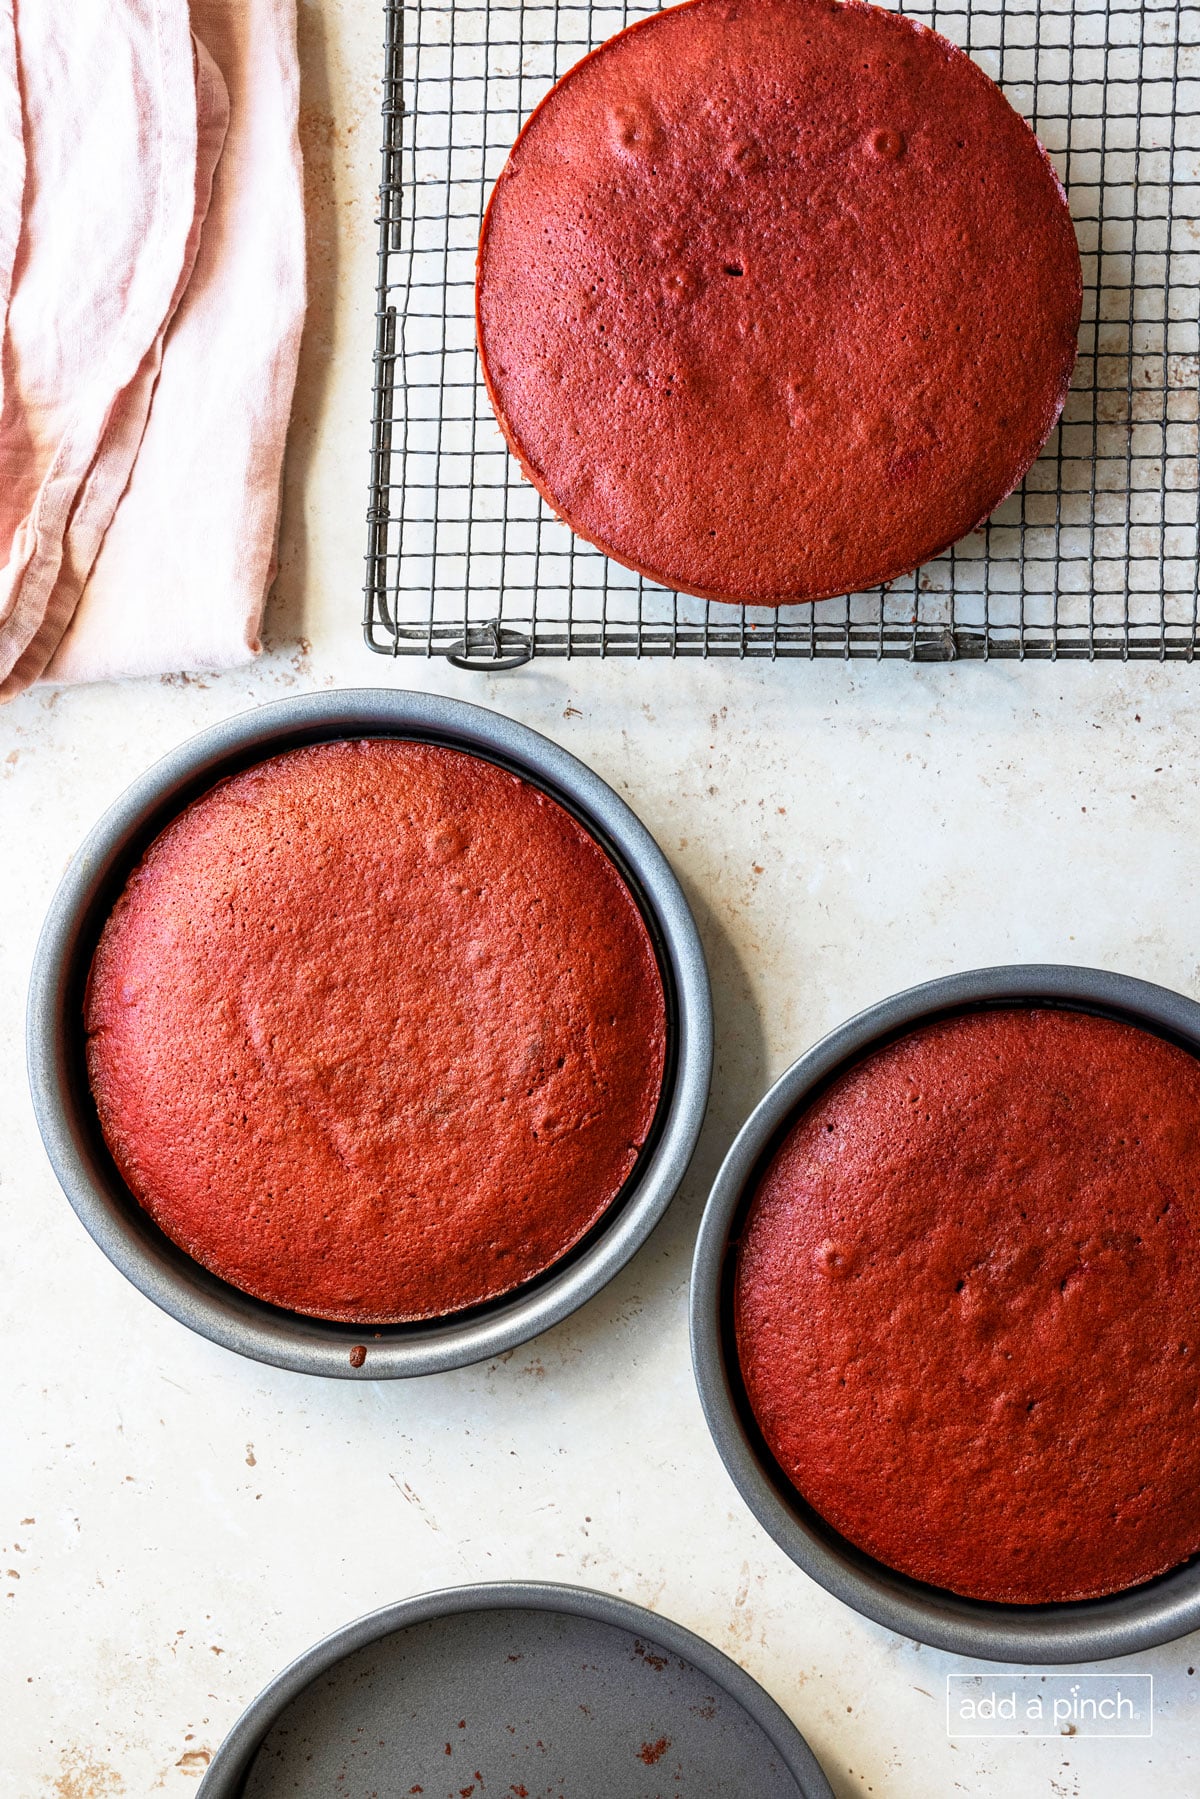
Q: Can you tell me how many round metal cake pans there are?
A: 3